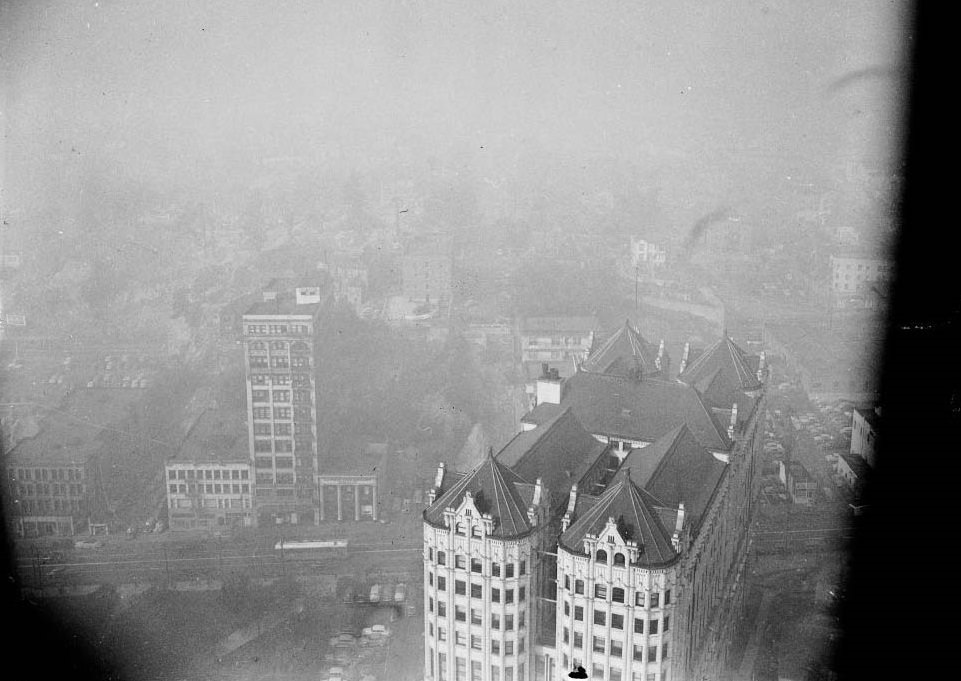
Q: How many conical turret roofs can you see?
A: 4